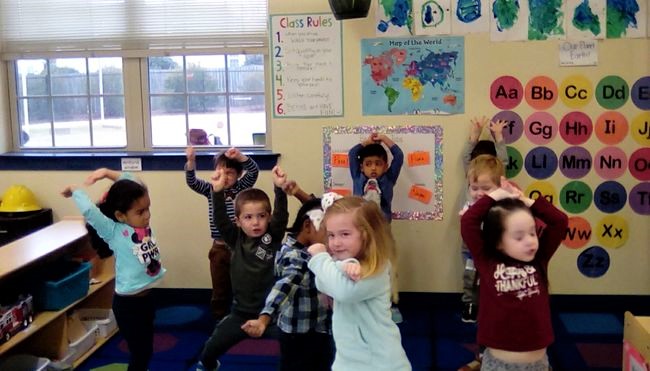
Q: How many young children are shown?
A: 8